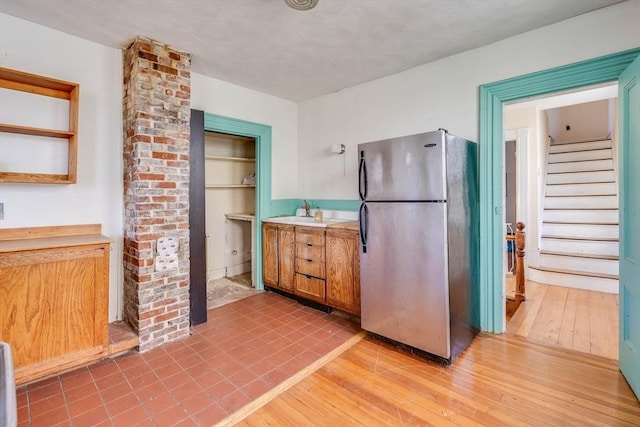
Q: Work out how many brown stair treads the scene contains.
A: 11